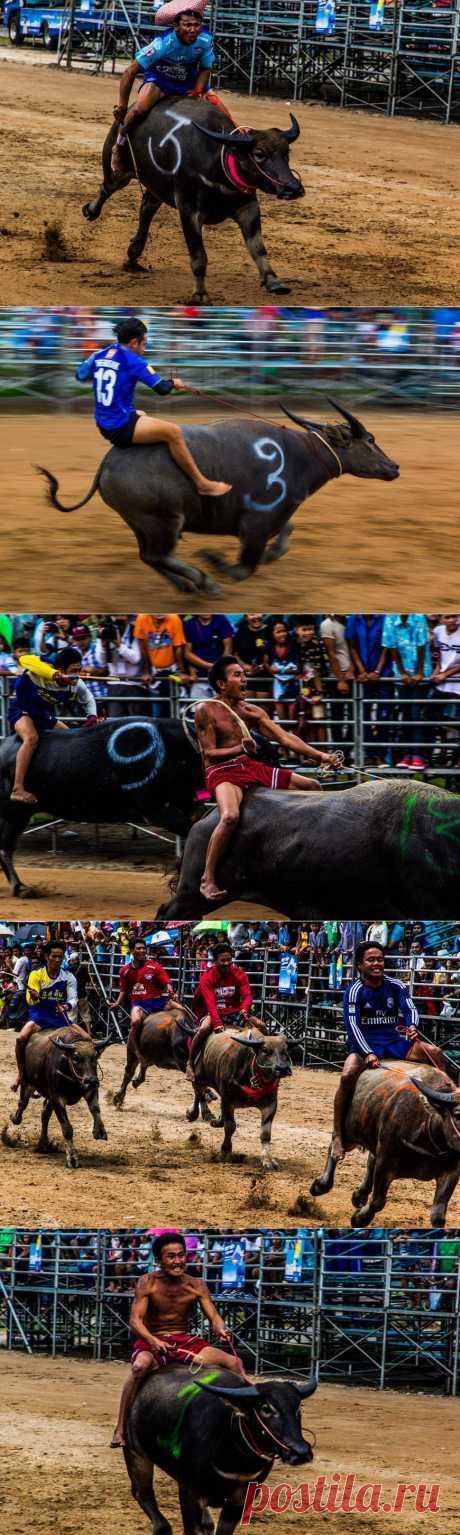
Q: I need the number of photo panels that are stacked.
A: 5